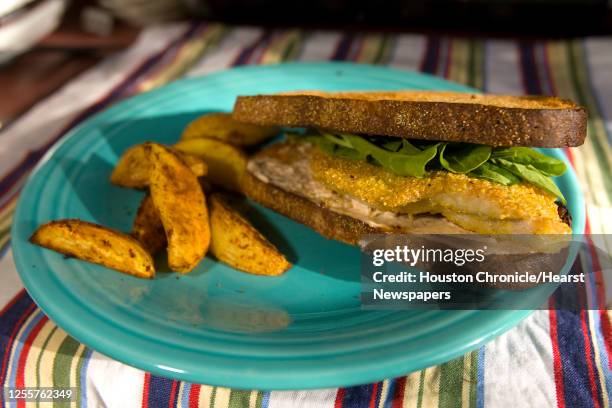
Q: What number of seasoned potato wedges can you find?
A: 7